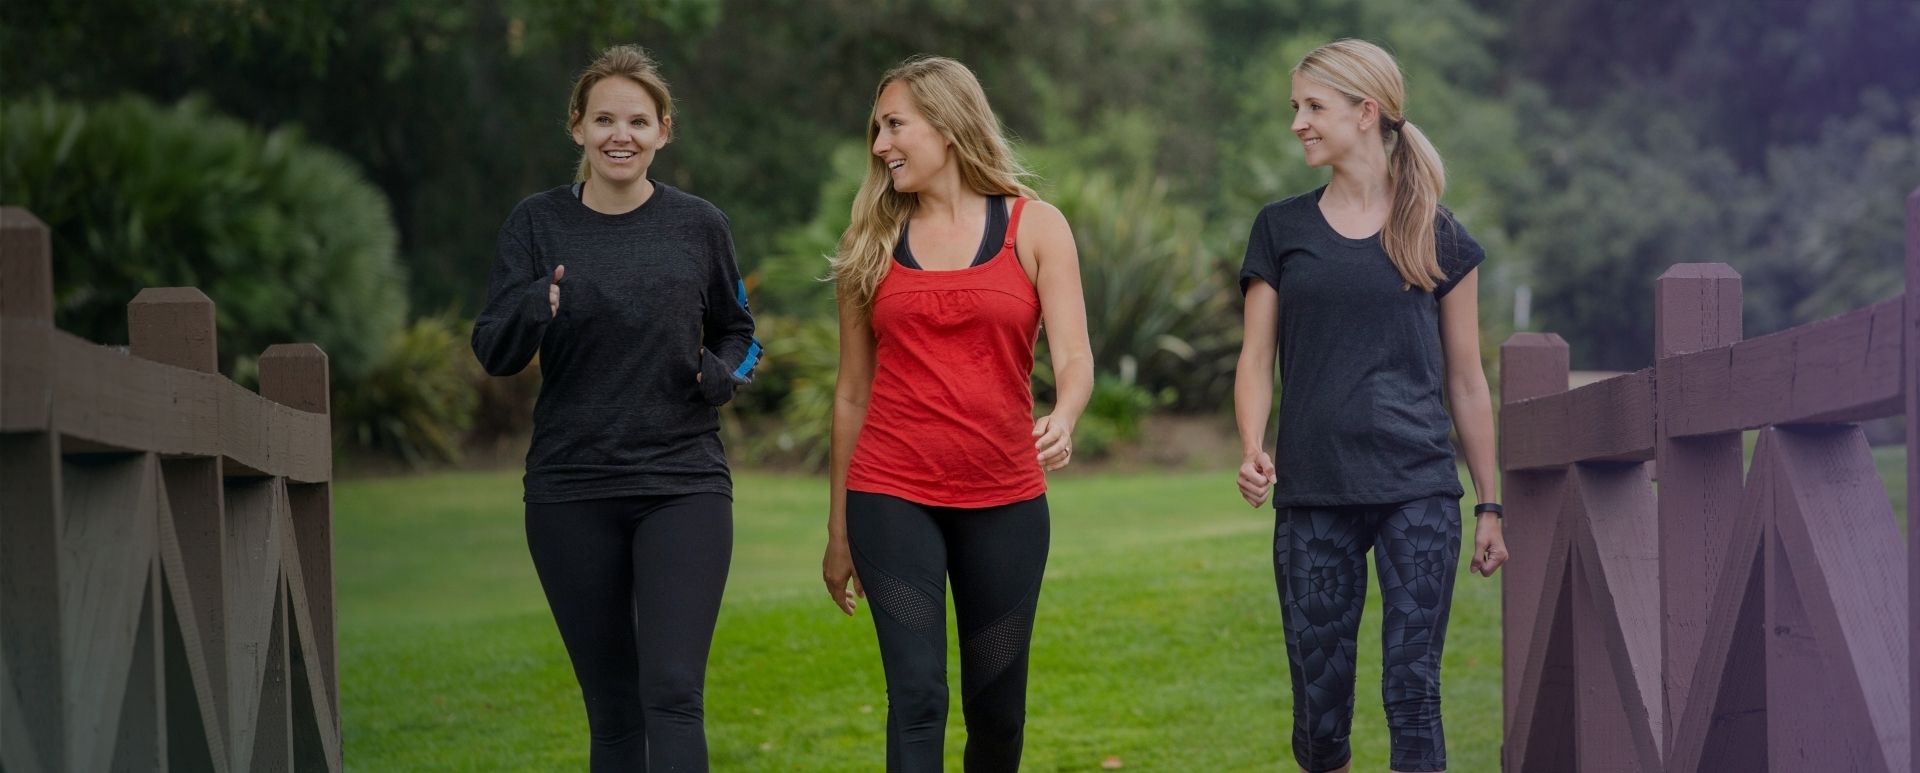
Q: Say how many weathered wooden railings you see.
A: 2